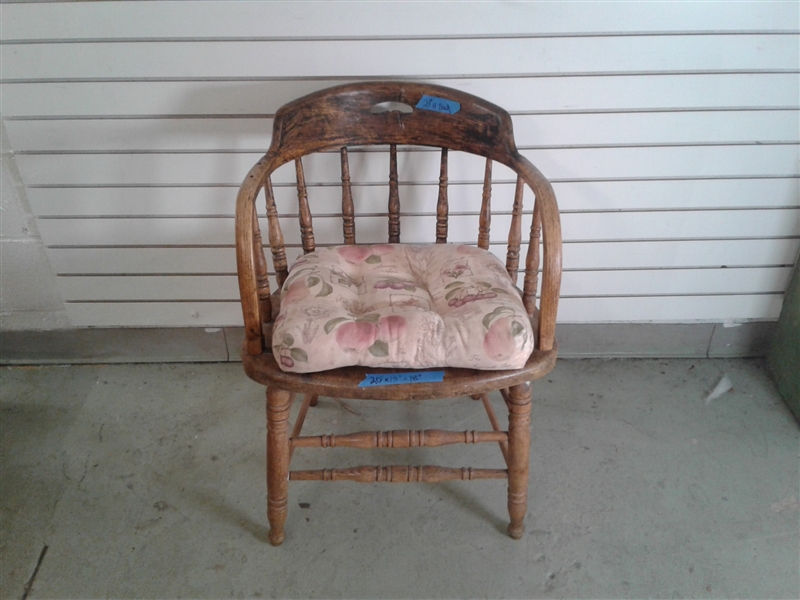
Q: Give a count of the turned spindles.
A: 9